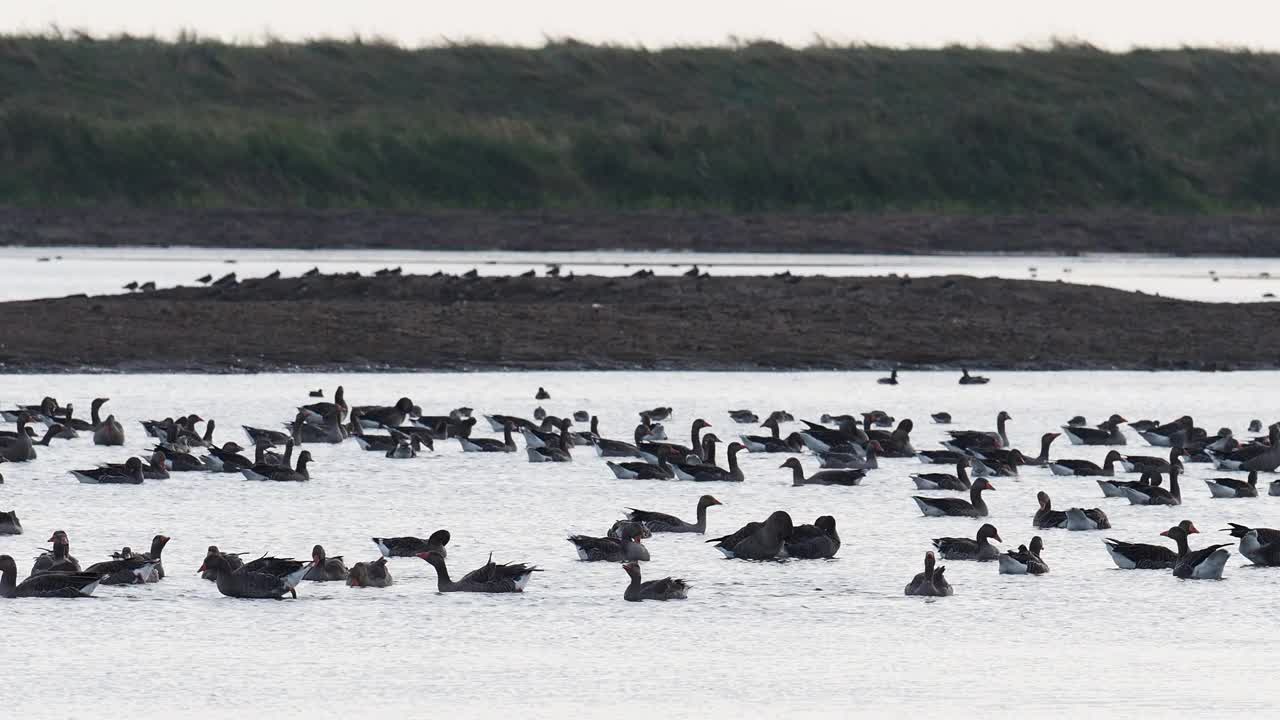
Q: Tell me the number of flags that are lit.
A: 0